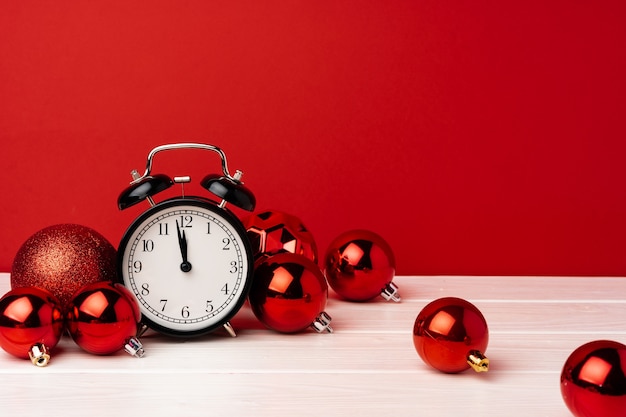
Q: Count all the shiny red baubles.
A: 7